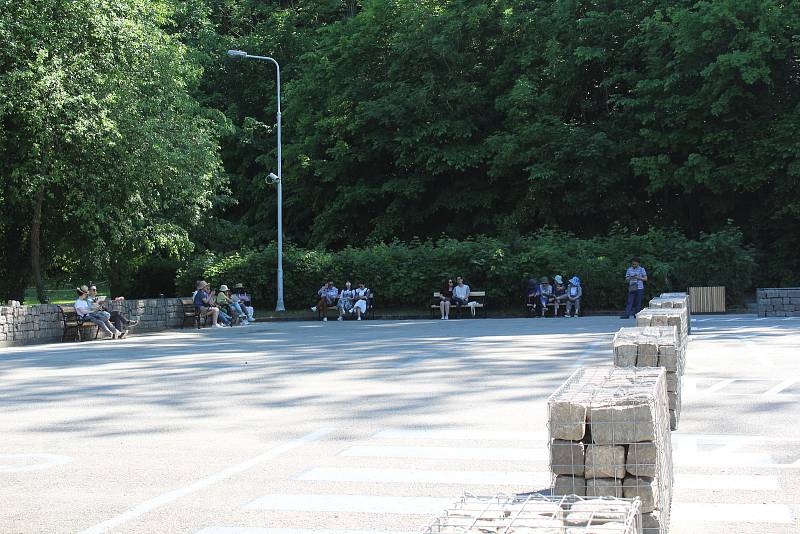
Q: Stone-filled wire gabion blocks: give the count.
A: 6